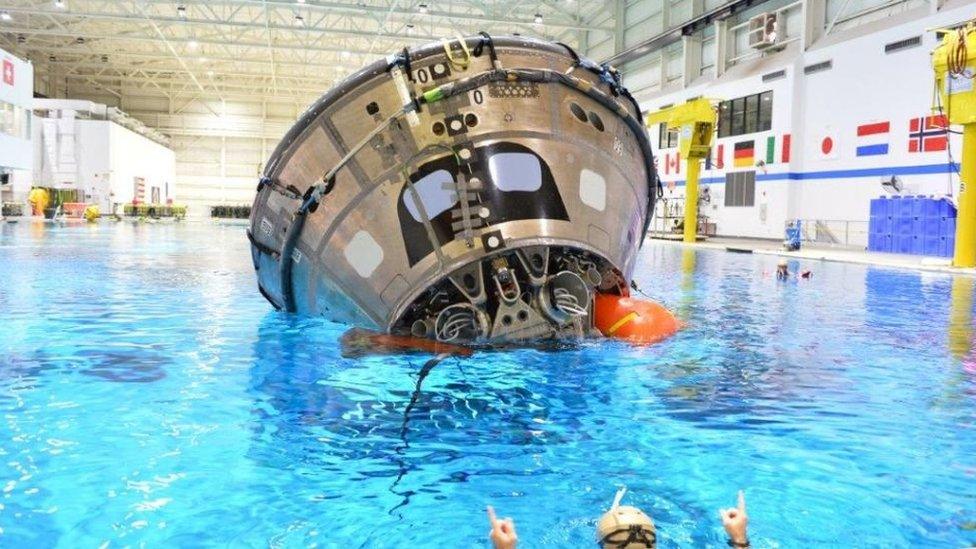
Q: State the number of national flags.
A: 8